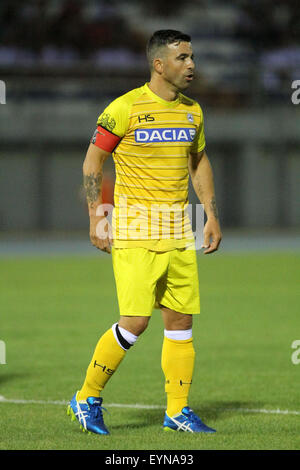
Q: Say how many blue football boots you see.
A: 2